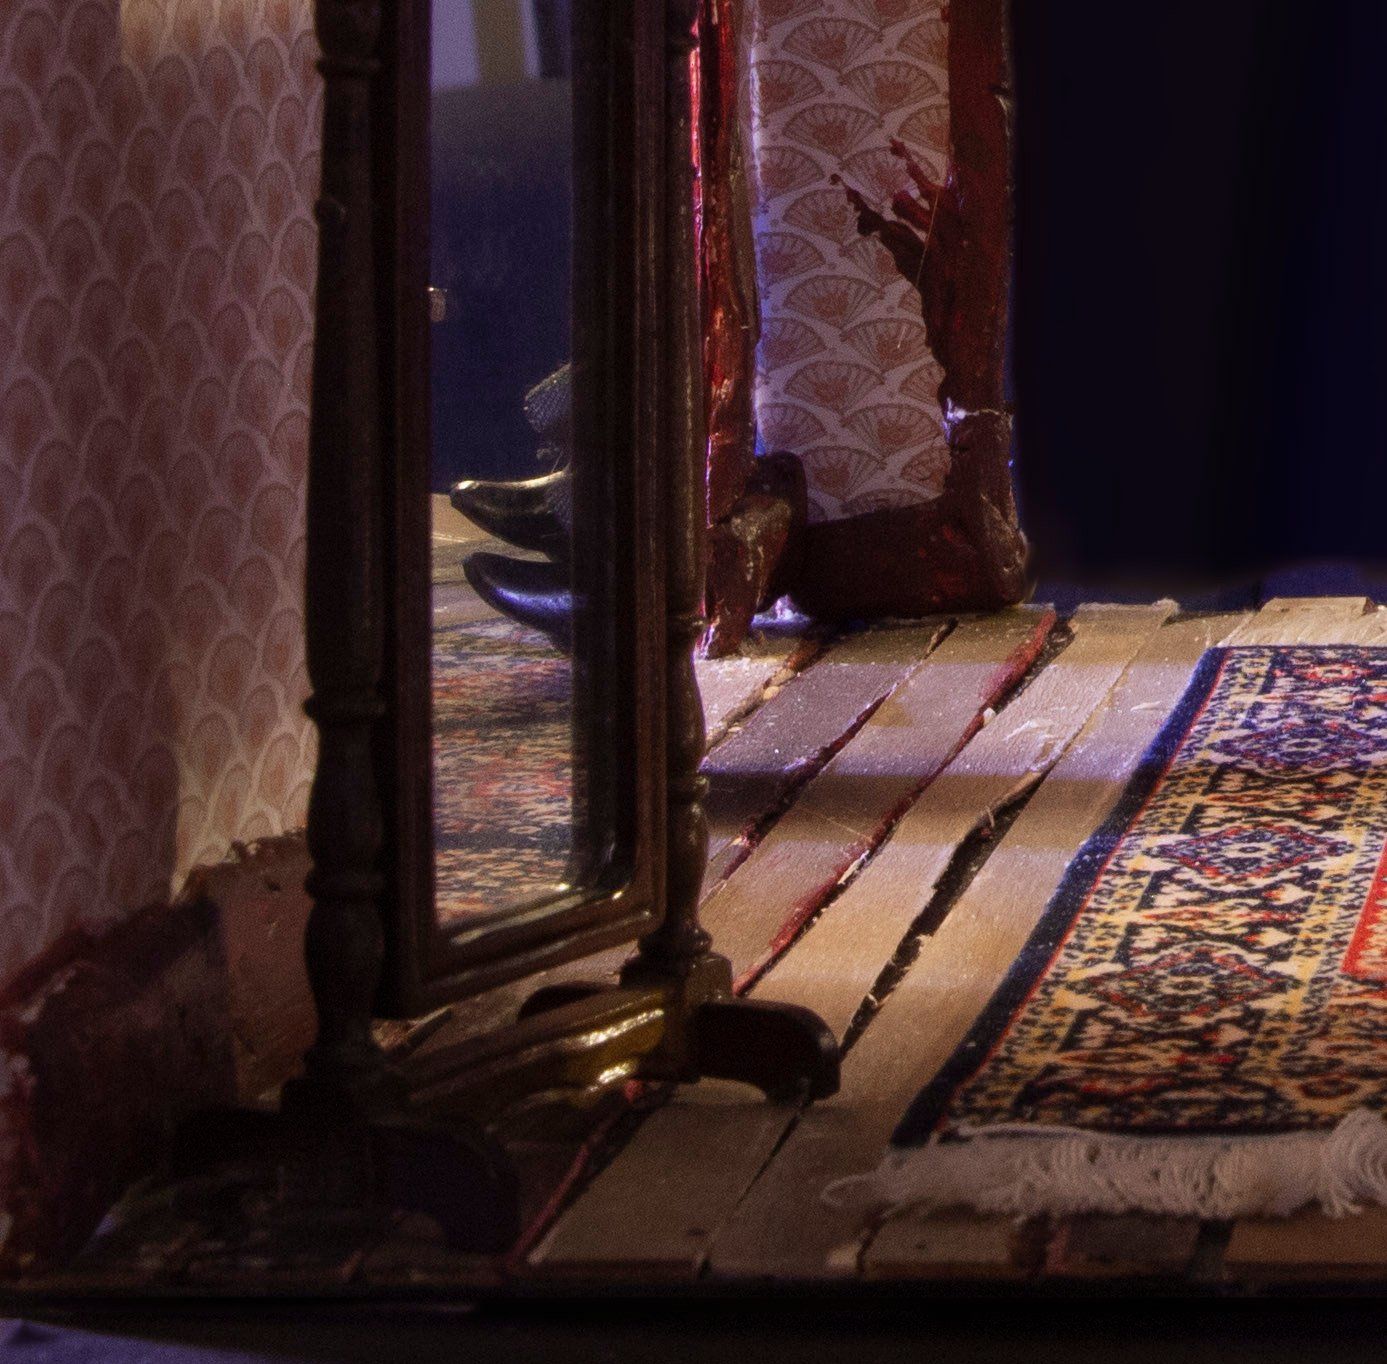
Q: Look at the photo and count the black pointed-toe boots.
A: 2